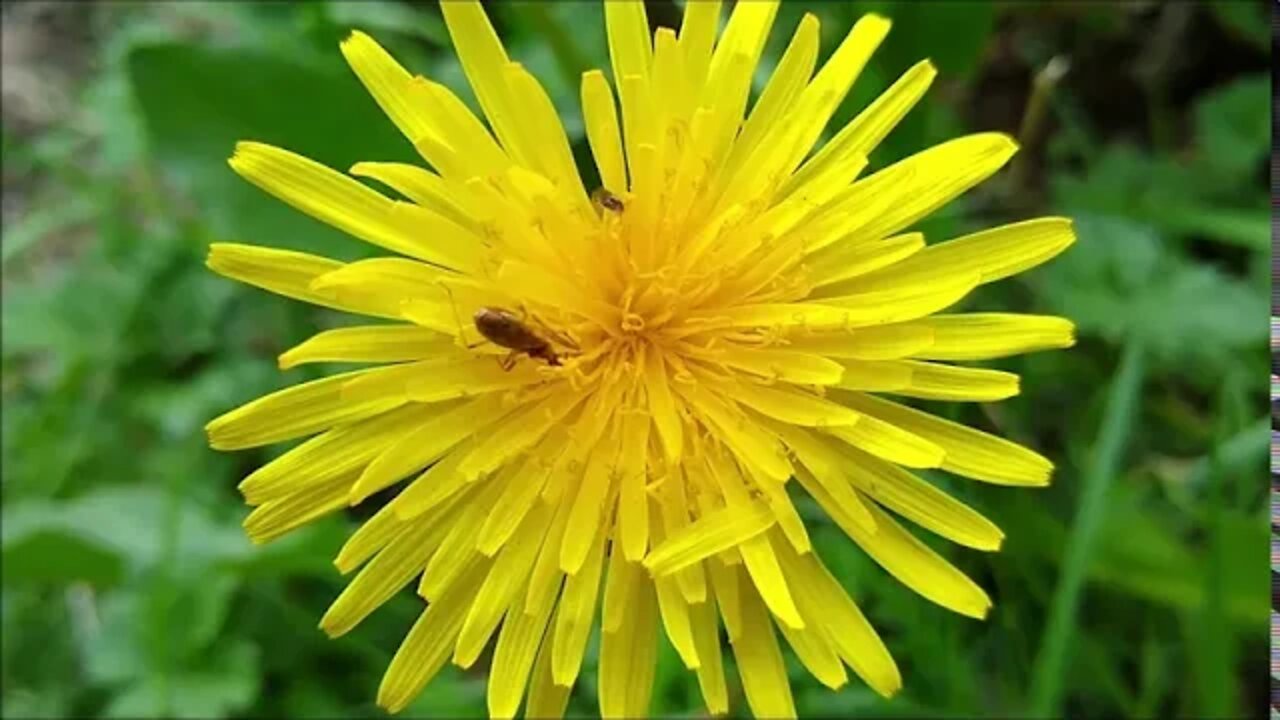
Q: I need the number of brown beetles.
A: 2